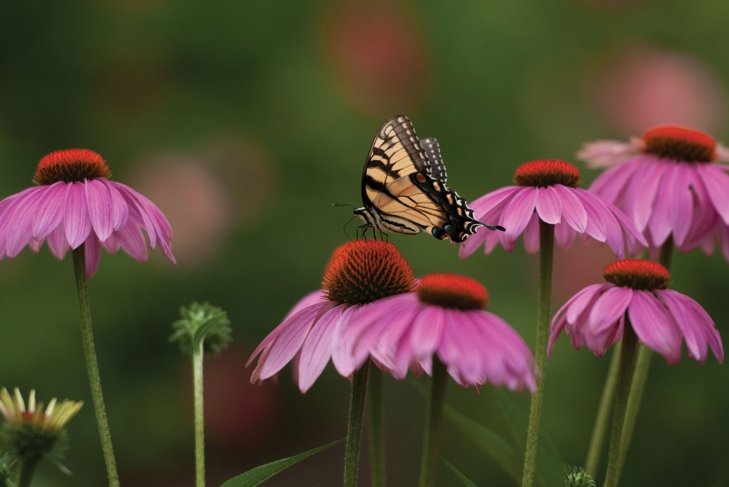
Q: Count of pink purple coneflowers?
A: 6